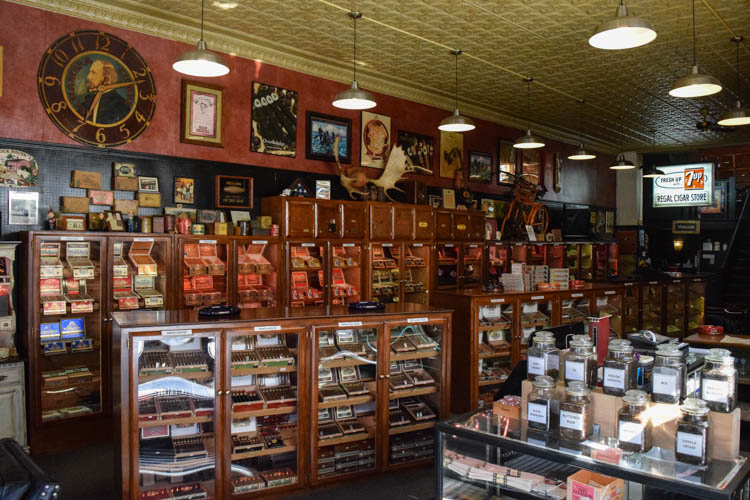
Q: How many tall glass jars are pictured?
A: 9